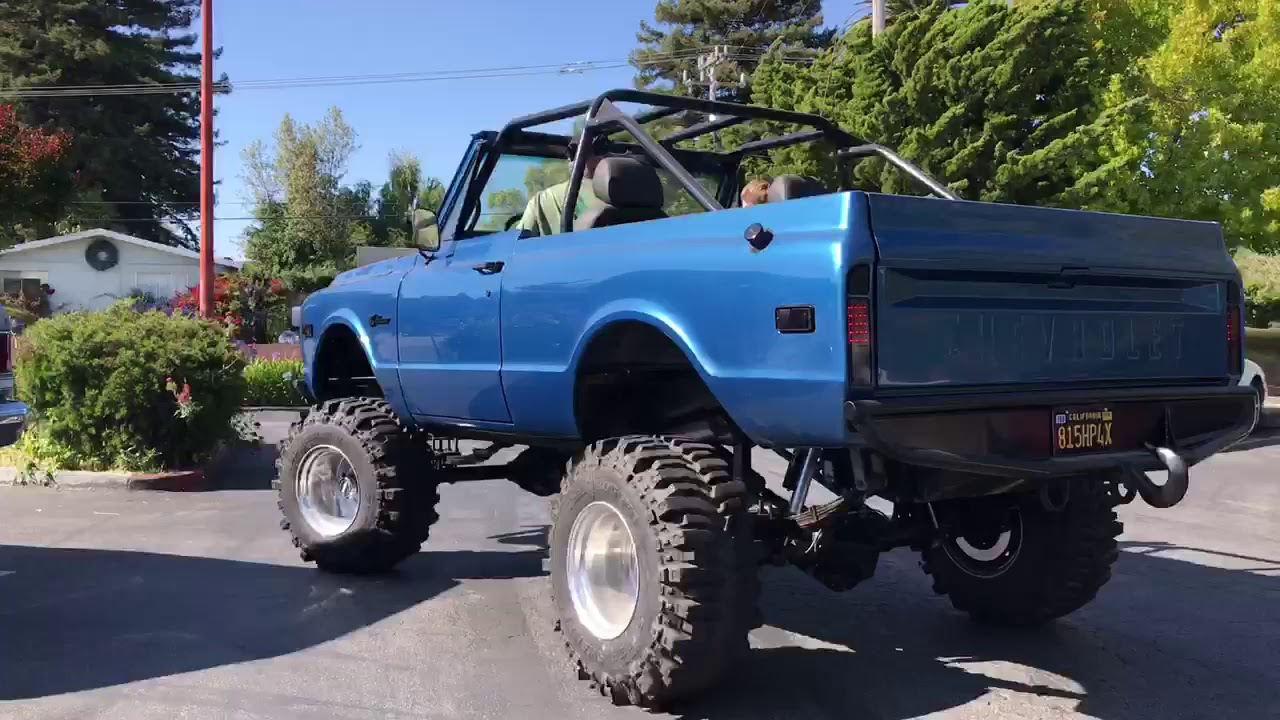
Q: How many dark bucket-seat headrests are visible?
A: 2